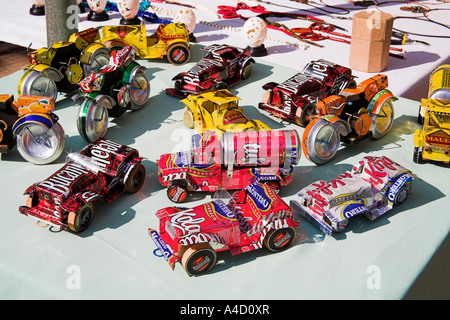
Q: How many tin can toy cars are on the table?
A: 9